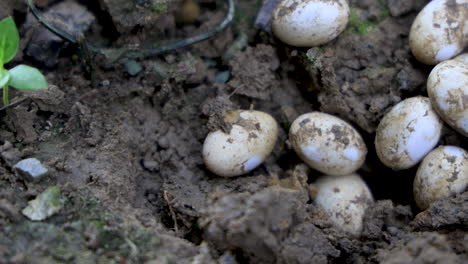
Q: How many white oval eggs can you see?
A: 8